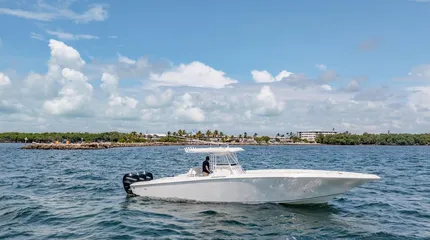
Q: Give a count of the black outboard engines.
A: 3